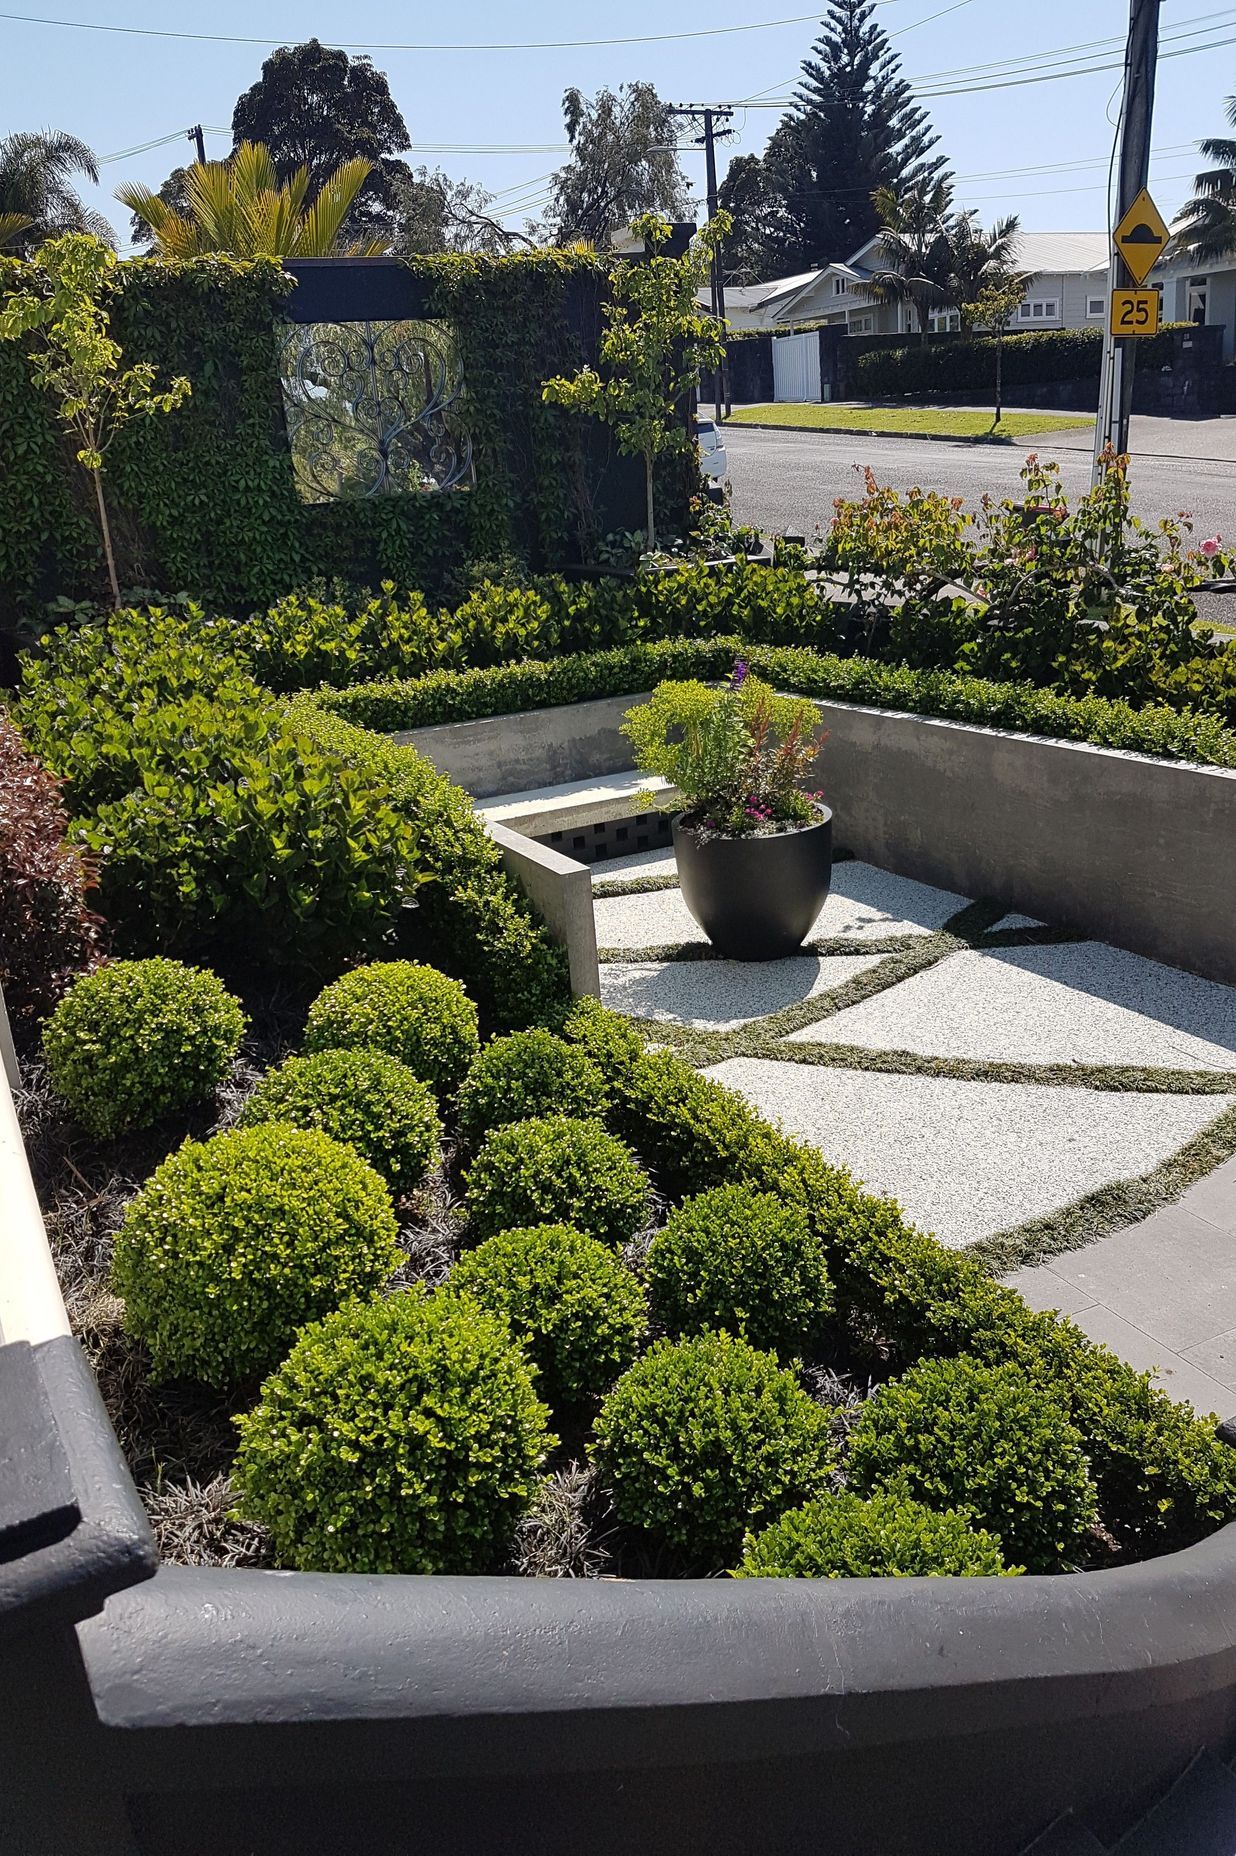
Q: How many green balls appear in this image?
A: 12